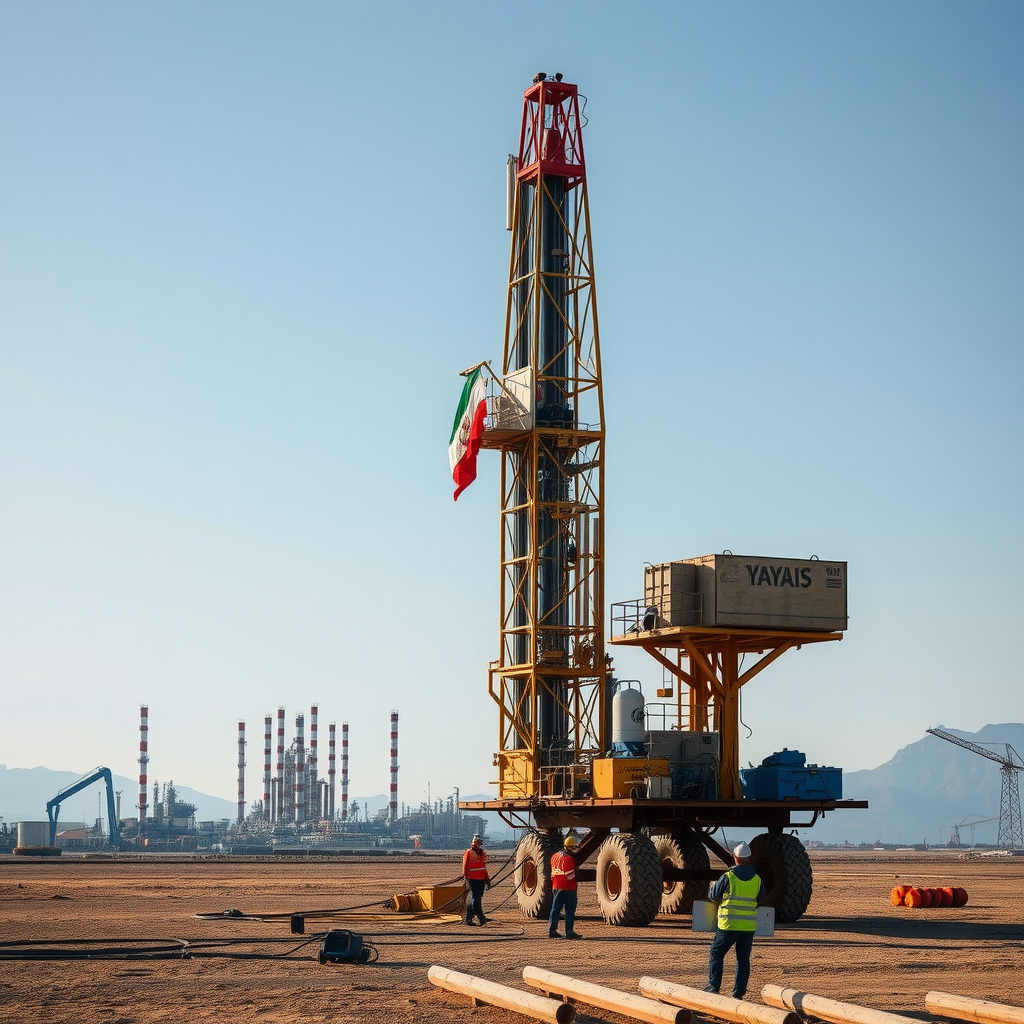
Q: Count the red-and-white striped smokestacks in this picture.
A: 9